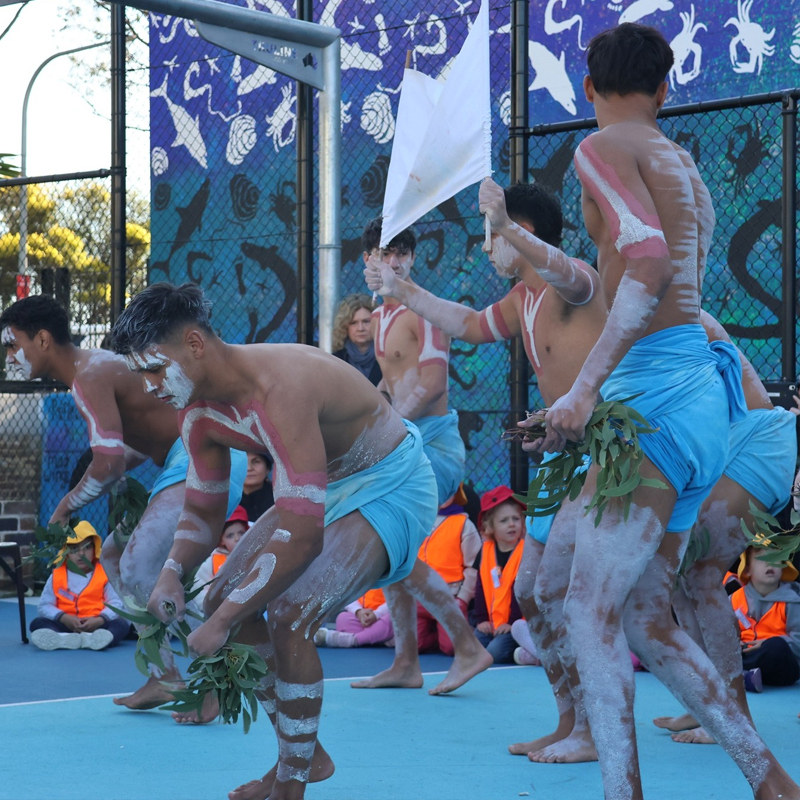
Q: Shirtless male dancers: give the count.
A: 6